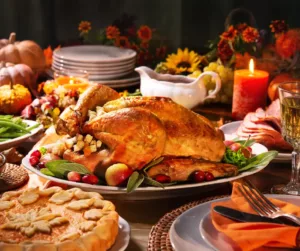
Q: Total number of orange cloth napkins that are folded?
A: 1